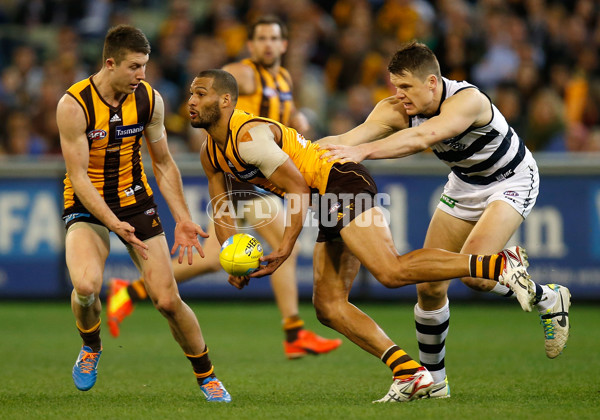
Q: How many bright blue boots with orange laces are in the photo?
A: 2